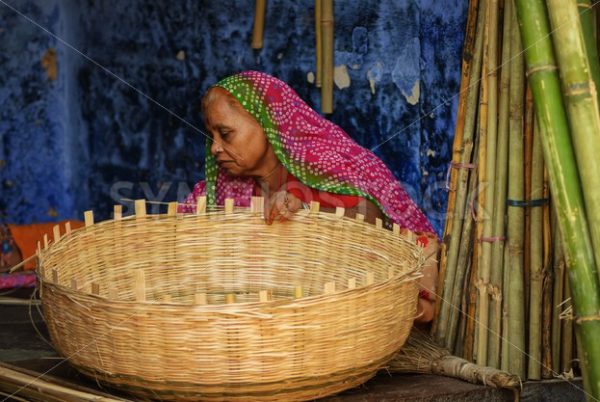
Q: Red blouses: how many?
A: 1